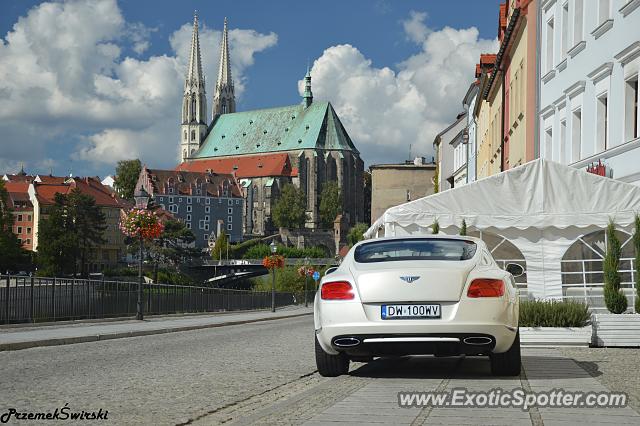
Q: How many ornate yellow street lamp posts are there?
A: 0